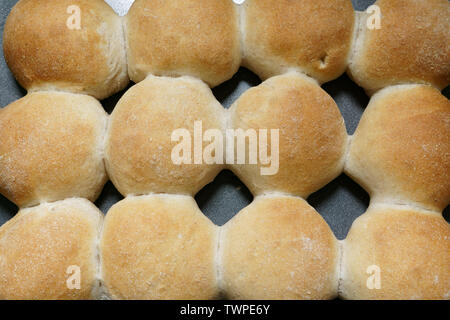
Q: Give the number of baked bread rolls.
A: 12